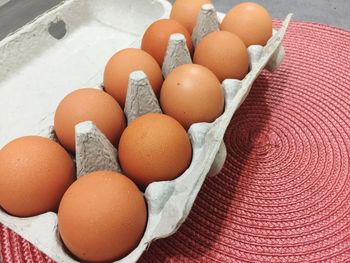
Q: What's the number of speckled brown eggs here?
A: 10